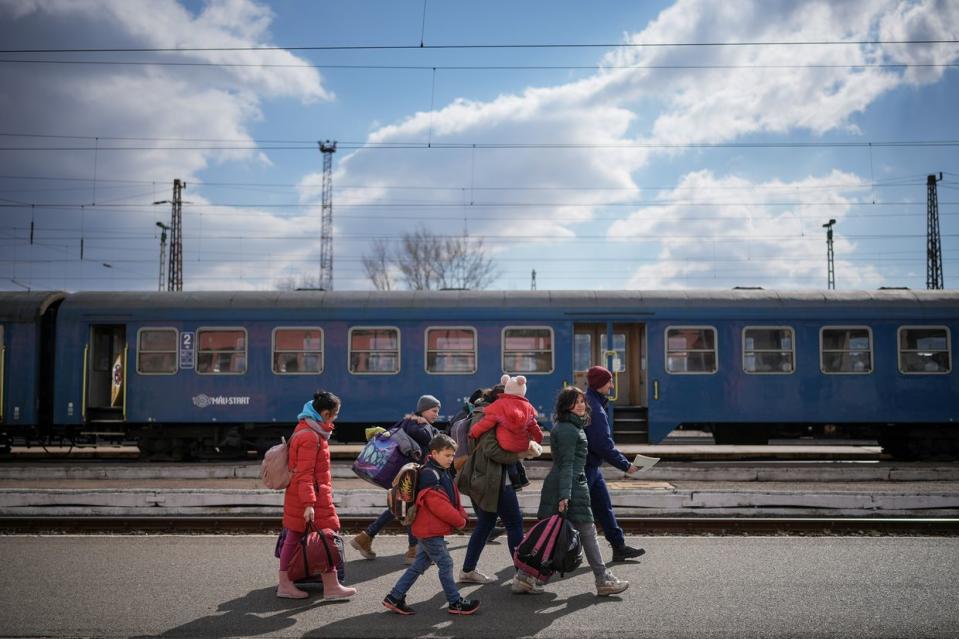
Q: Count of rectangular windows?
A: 10